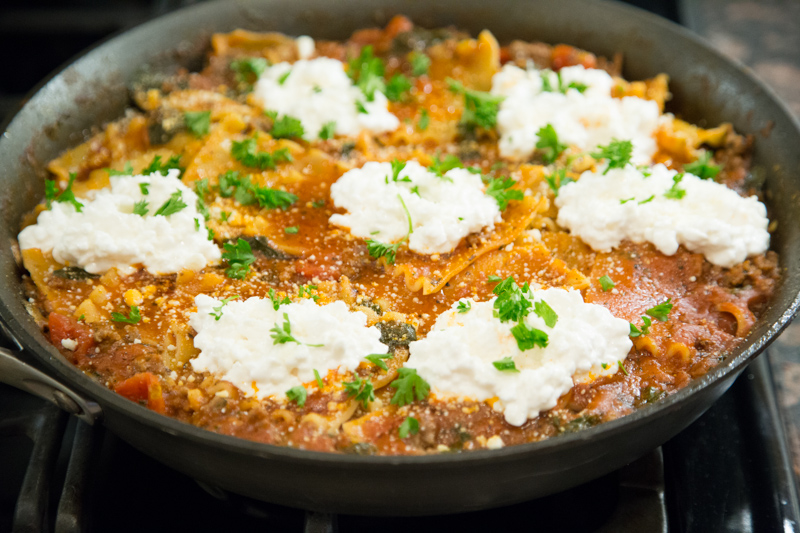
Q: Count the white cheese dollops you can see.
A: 7